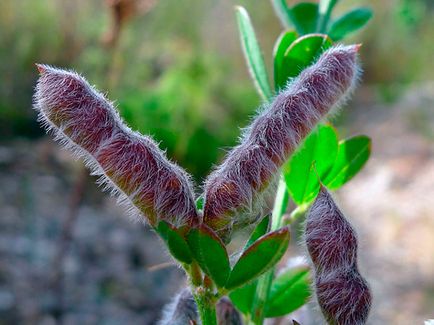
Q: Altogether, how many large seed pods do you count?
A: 3